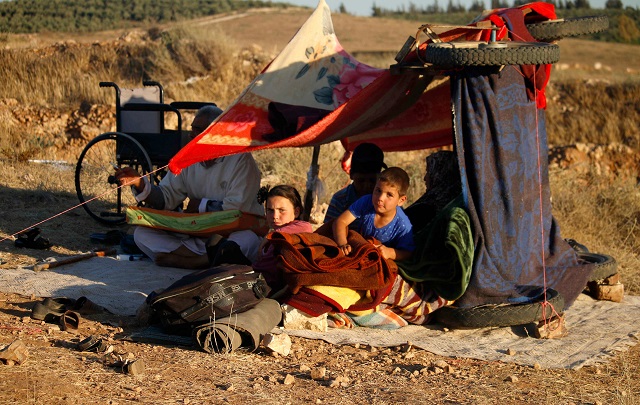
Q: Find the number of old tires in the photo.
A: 4